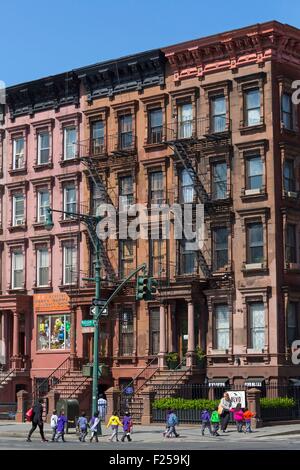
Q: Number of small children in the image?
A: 12